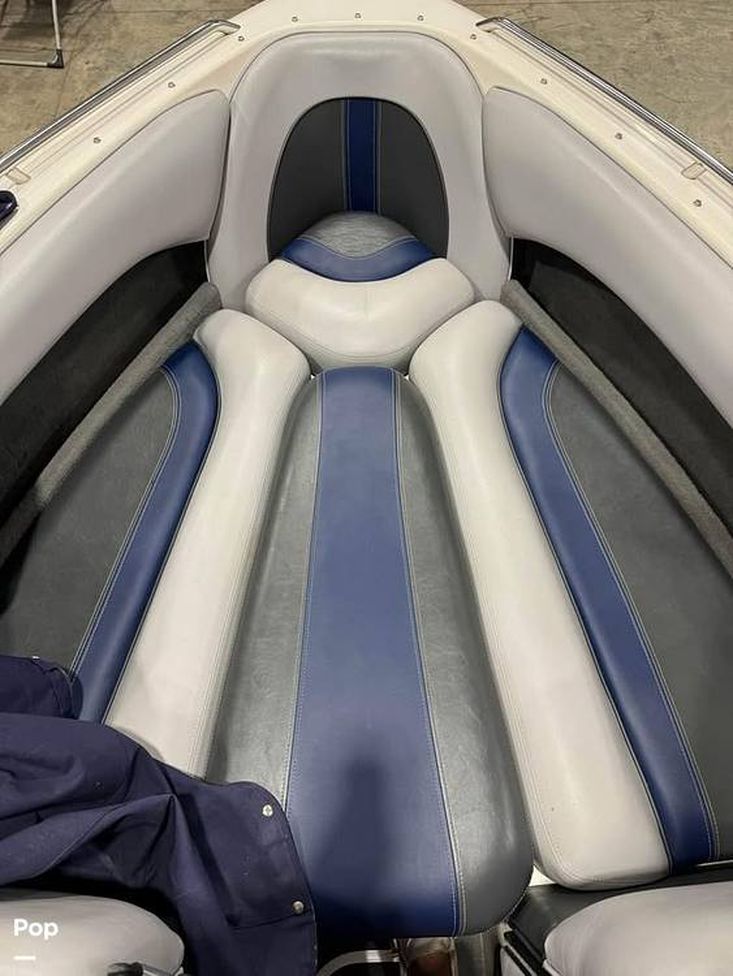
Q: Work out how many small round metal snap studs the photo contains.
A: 12